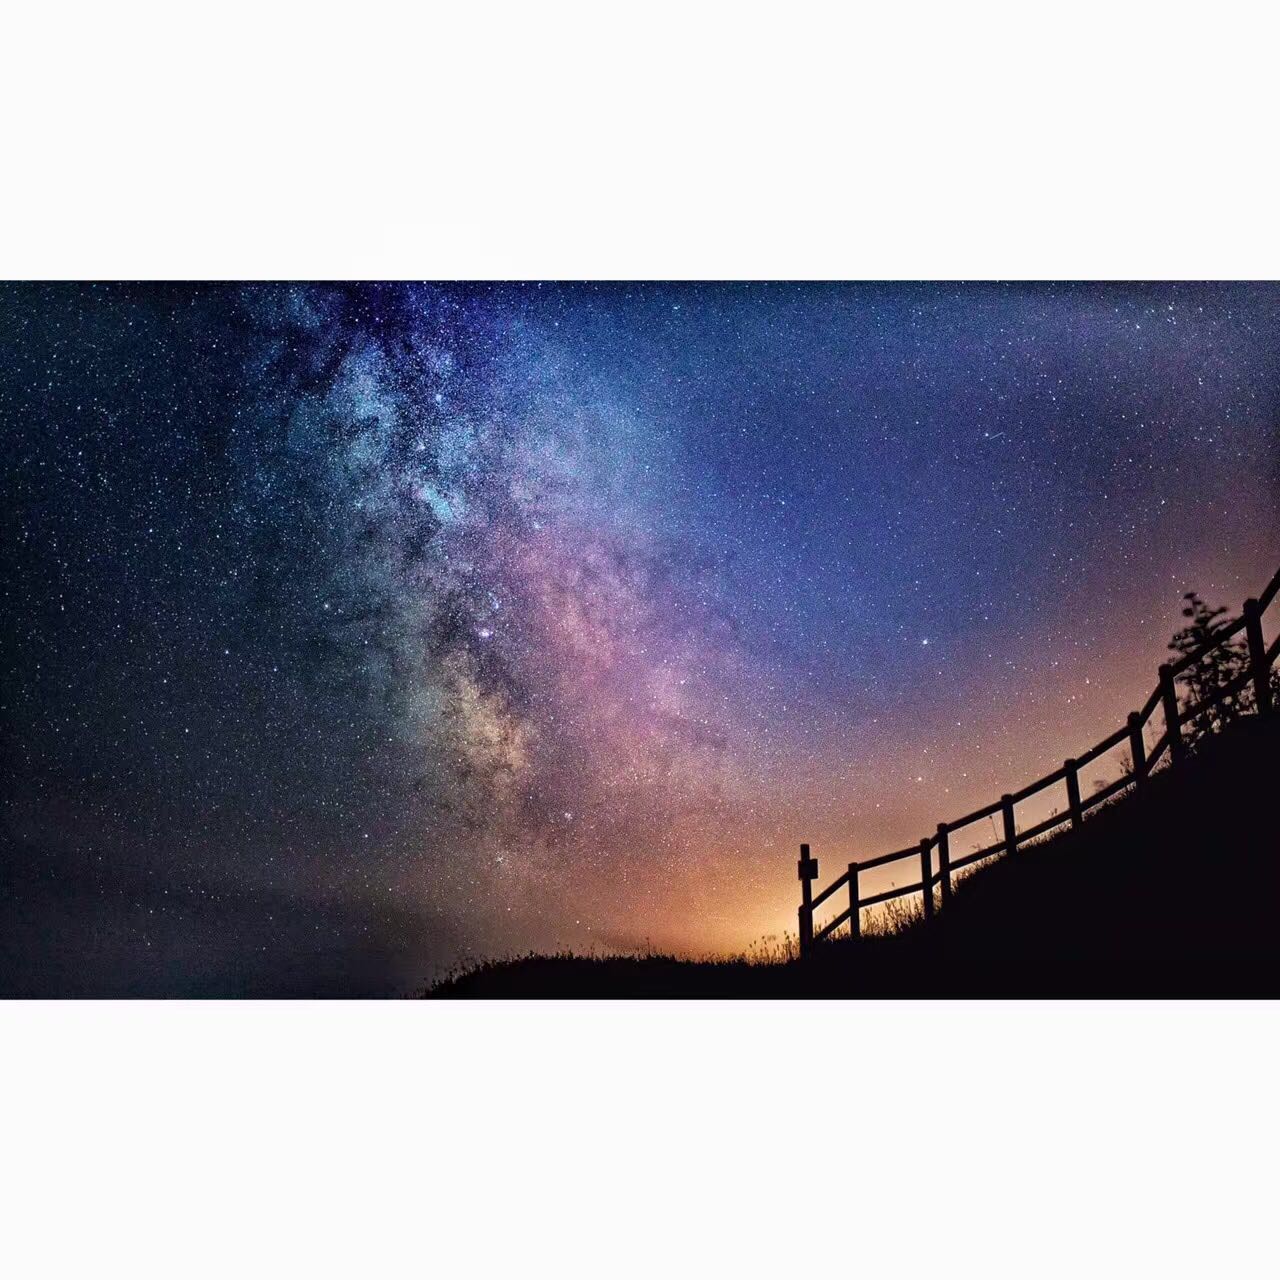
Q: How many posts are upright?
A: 9